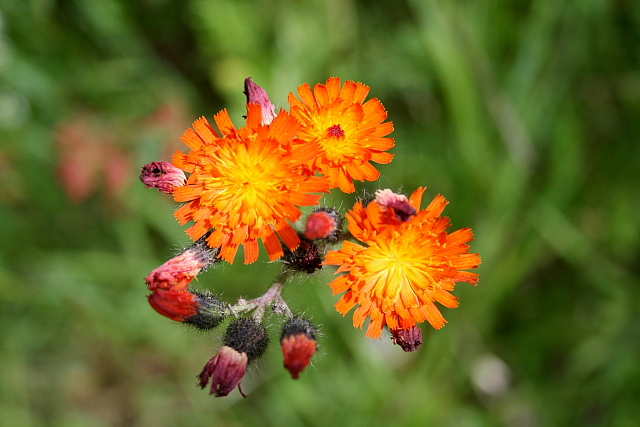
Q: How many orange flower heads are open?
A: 3